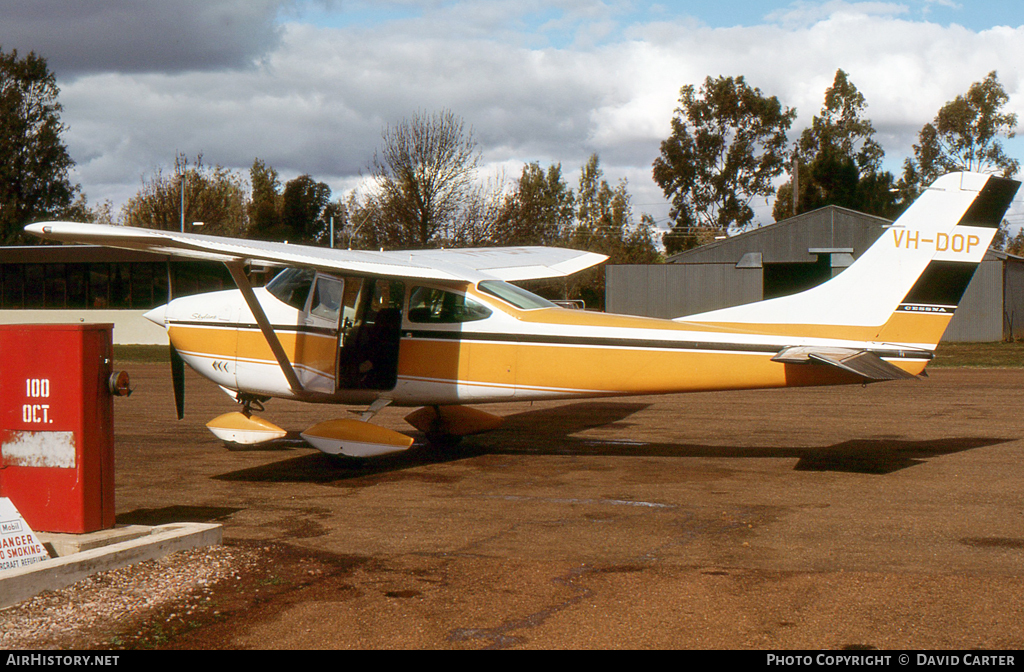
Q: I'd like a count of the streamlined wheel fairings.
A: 3